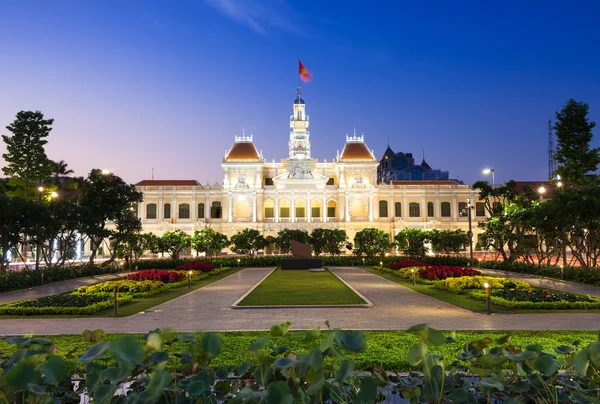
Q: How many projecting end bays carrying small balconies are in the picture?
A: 2